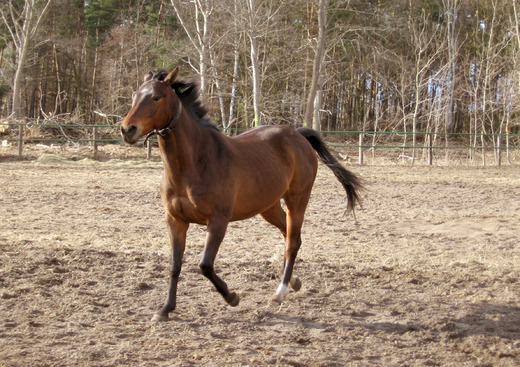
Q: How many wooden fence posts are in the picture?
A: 6